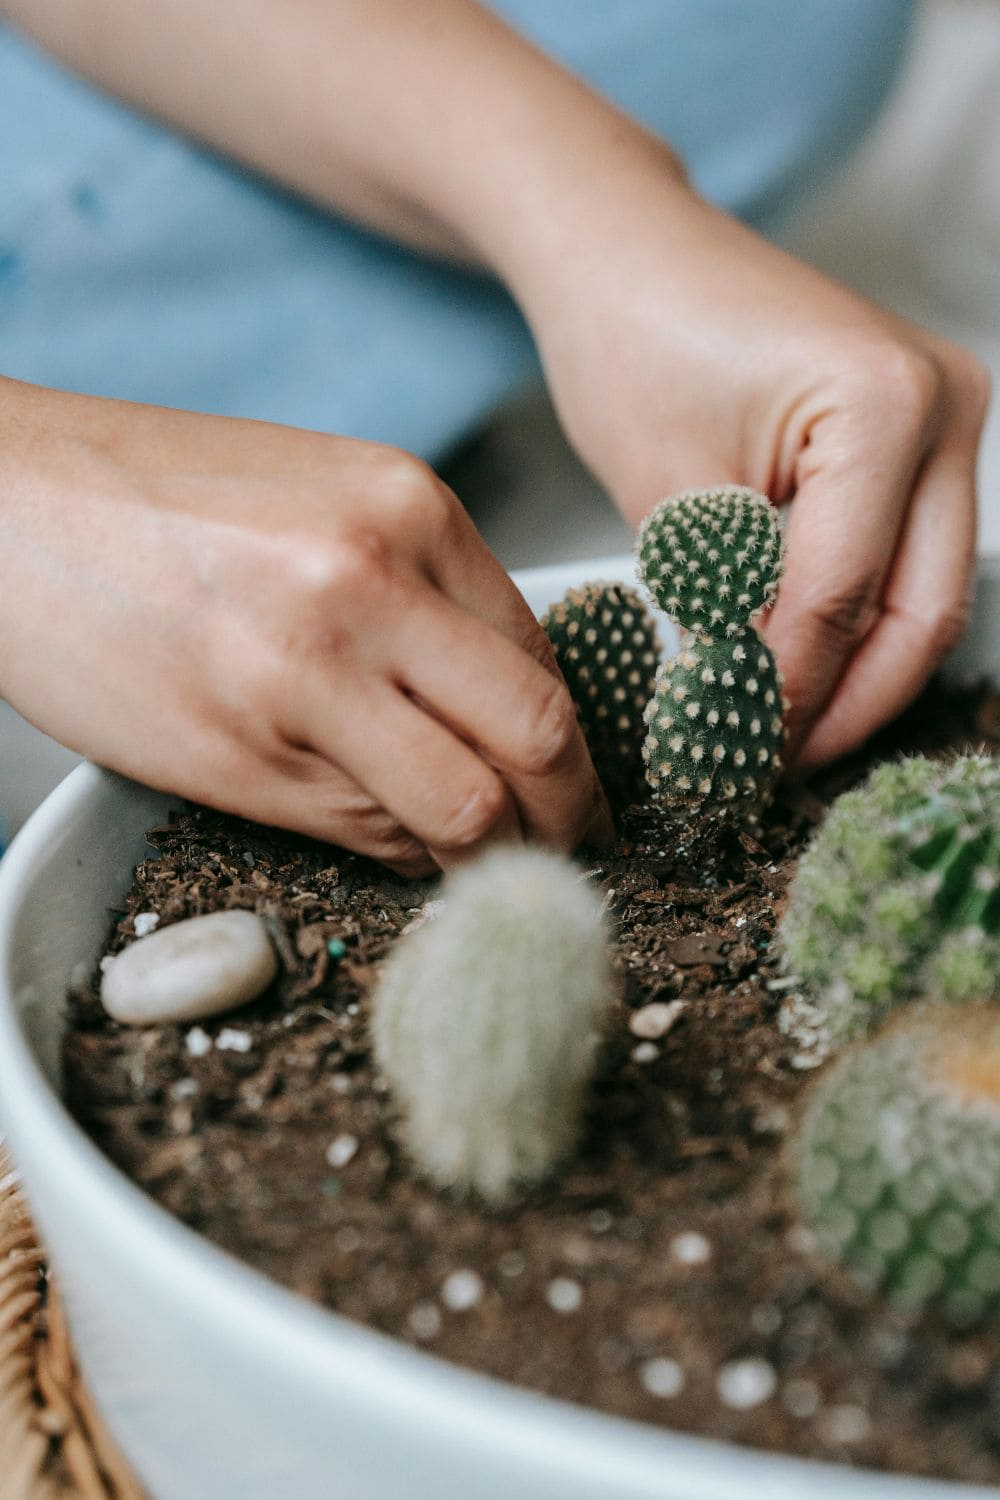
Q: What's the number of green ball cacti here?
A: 2